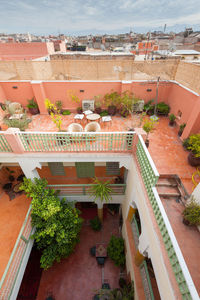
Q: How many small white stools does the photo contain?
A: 3